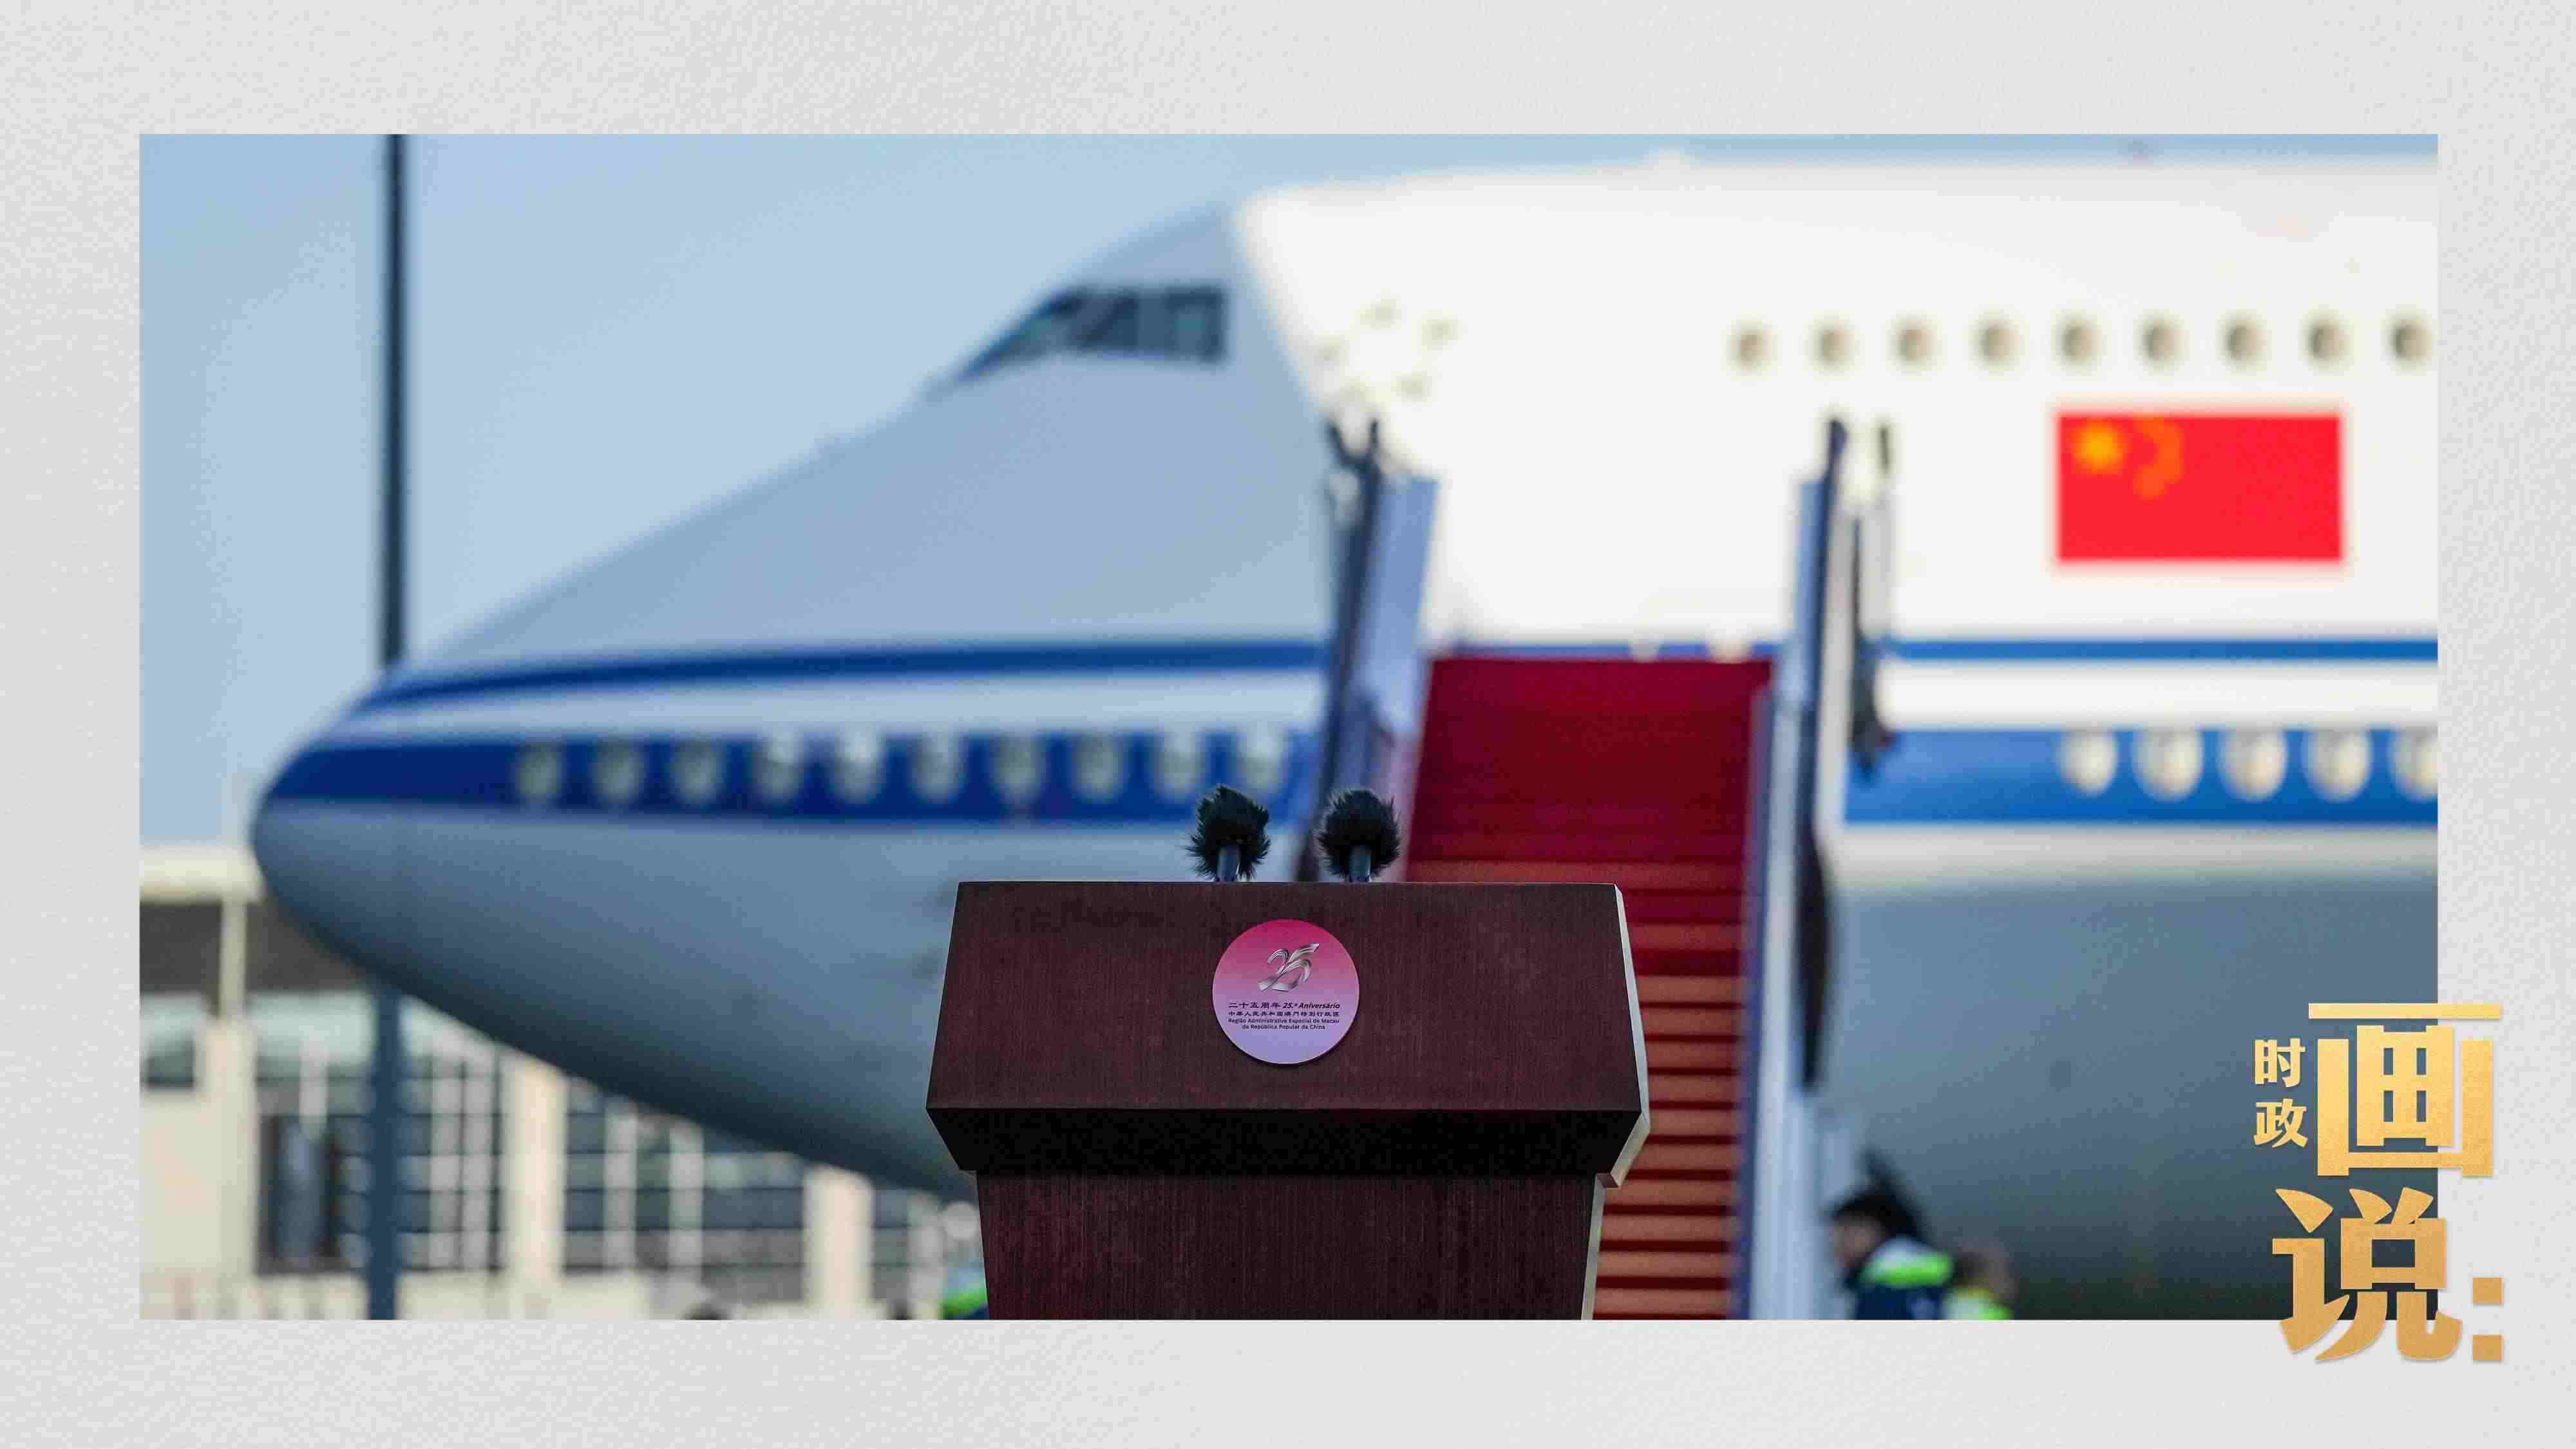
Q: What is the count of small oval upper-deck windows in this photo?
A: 9